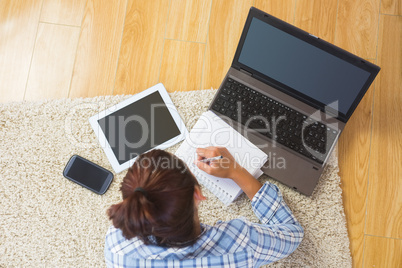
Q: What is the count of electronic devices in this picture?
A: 3